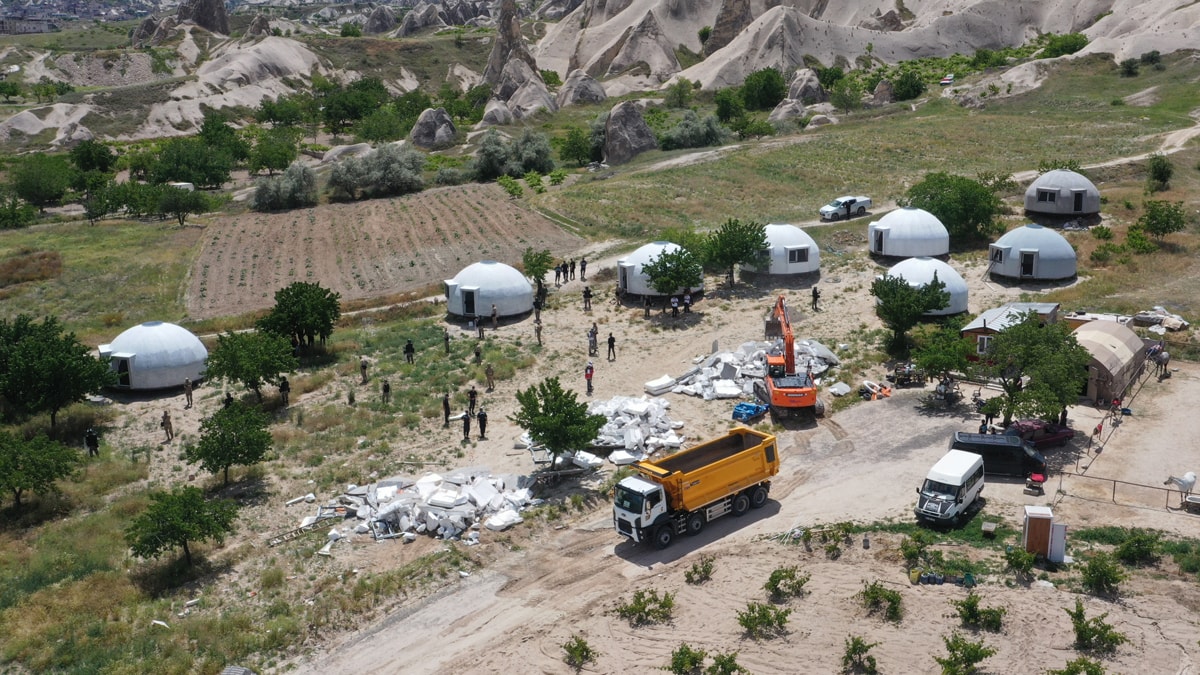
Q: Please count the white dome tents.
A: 8